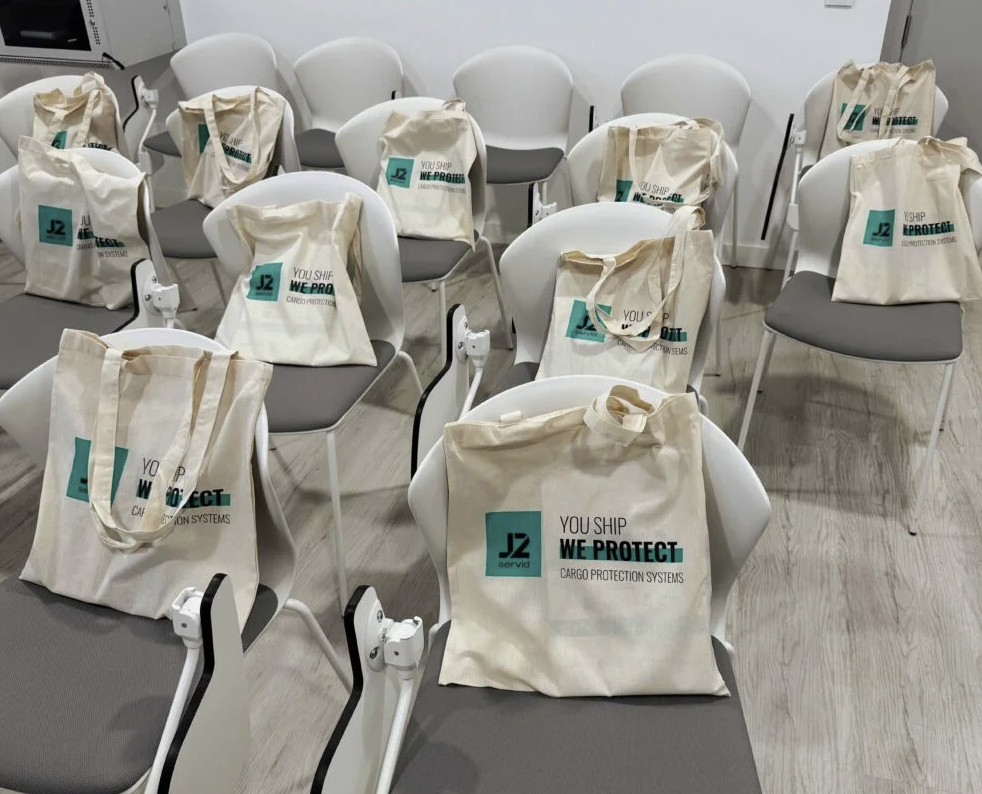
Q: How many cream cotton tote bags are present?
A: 11